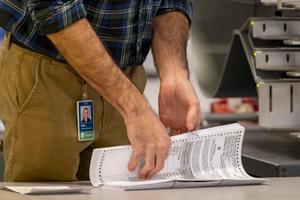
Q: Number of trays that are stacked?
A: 3